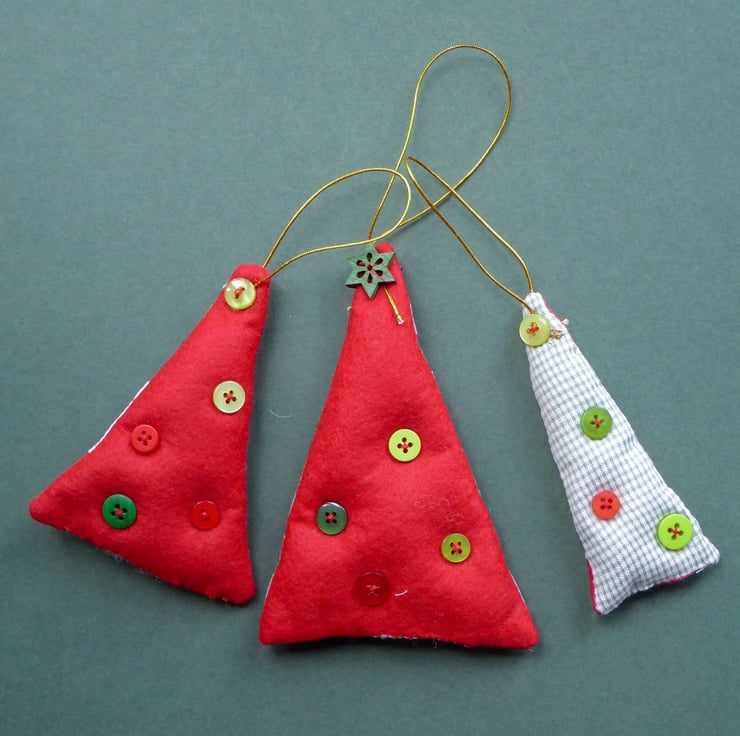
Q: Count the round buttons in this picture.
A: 13